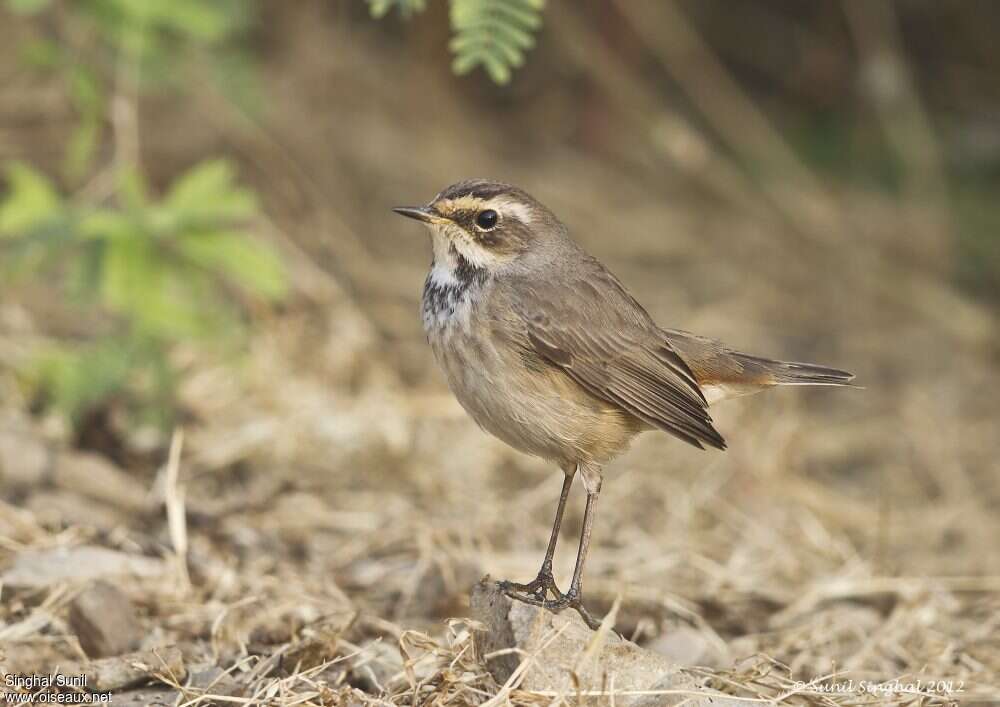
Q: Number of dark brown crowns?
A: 1